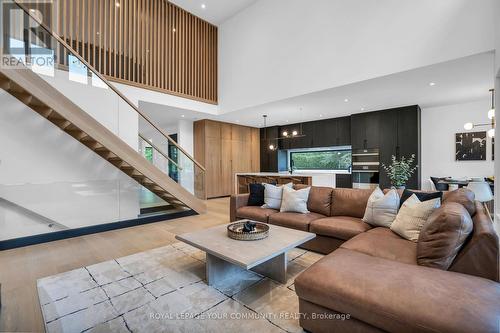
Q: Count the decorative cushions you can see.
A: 6